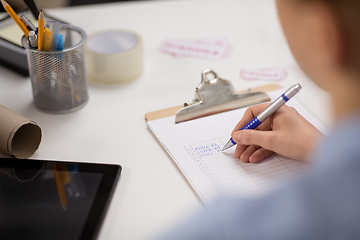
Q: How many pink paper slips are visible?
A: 2